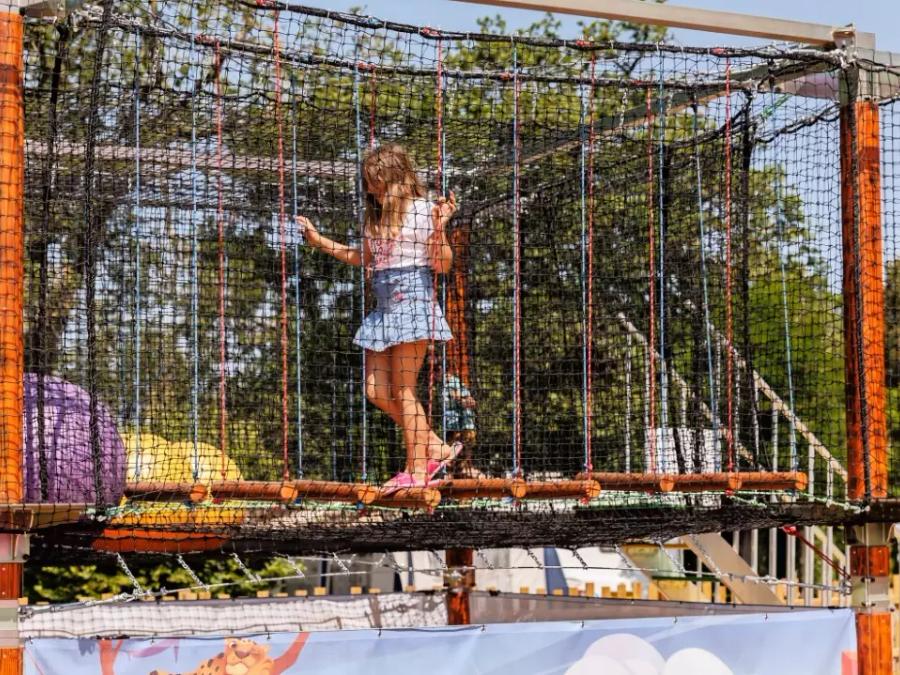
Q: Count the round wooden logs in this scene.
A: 9